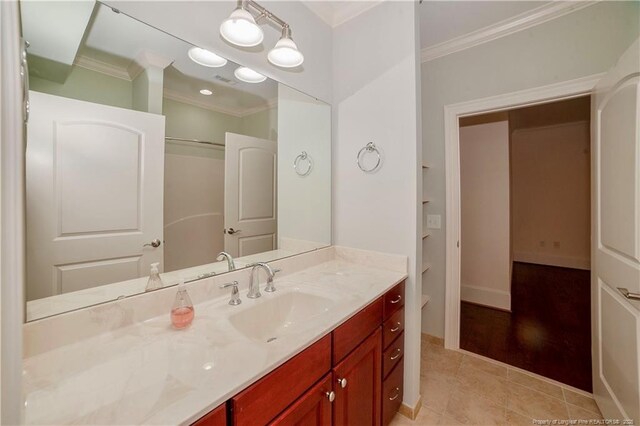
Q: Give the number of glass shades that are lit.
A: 2